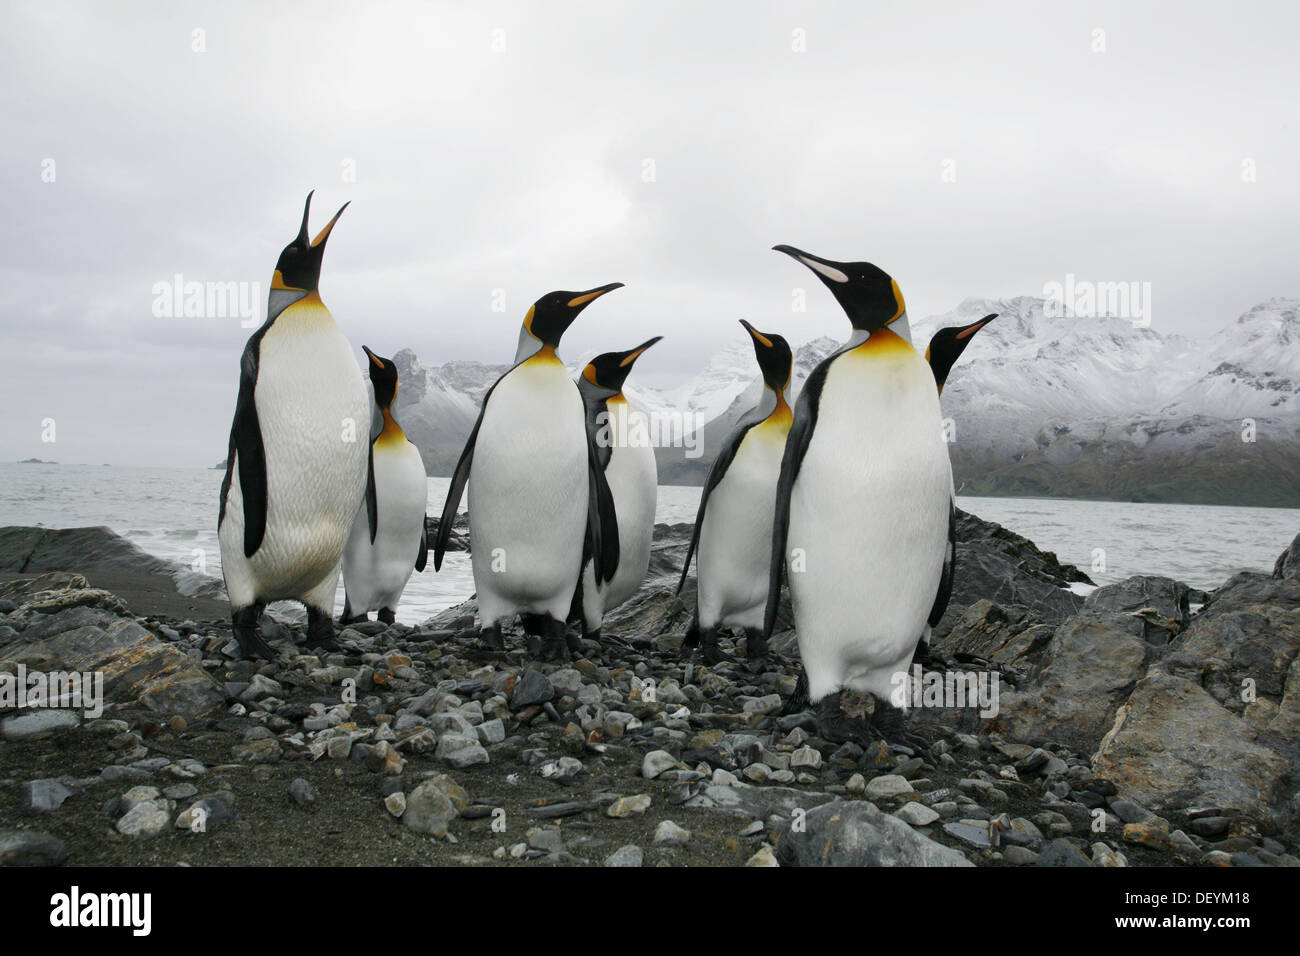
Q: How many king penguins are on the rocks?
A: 7